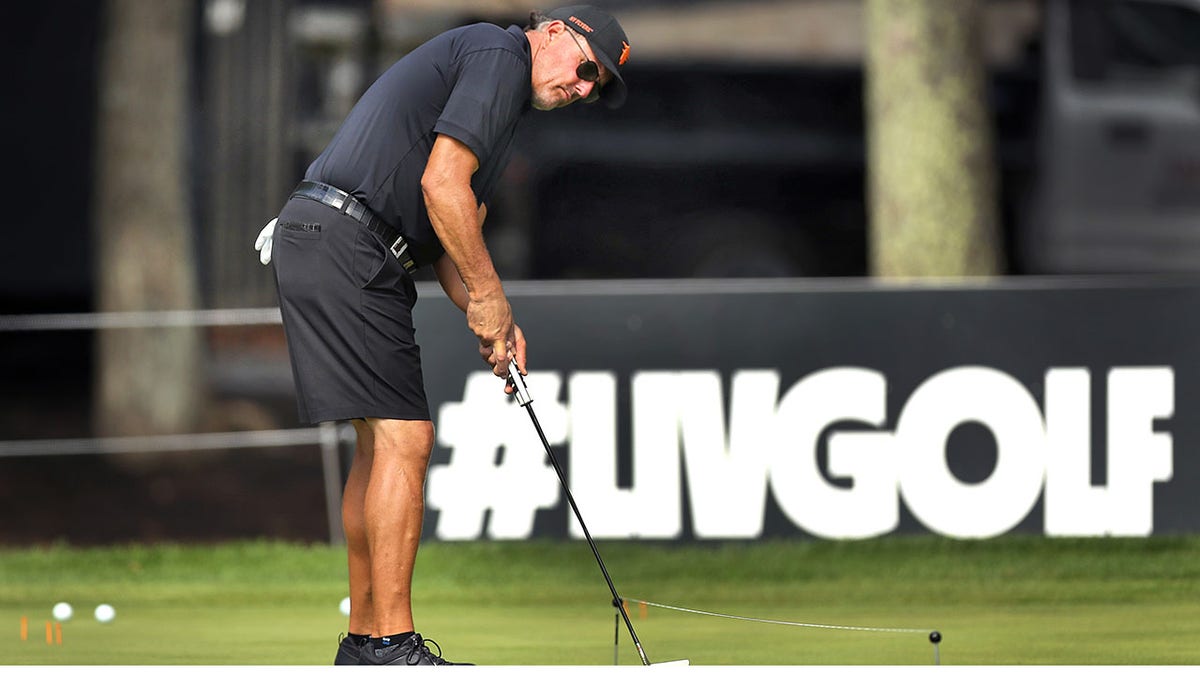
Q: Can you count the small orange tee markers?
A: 5